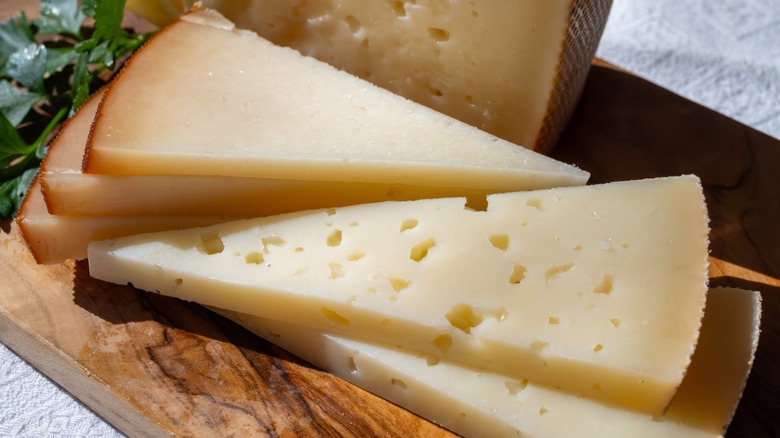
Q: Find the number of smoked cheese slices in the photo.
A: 3